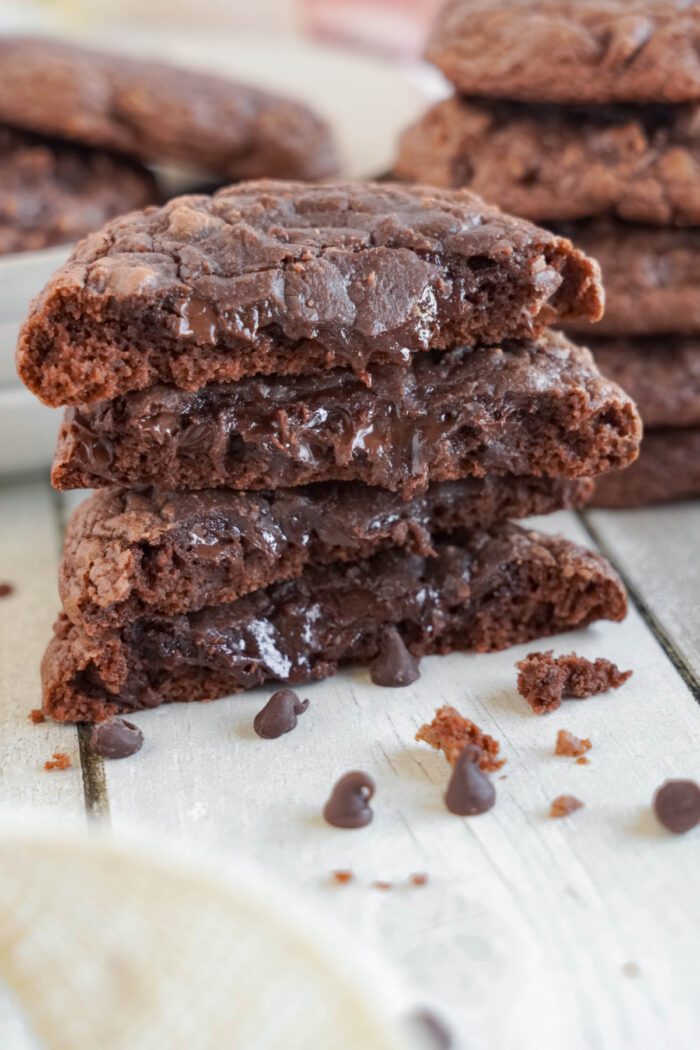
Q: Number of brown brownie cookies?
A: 11